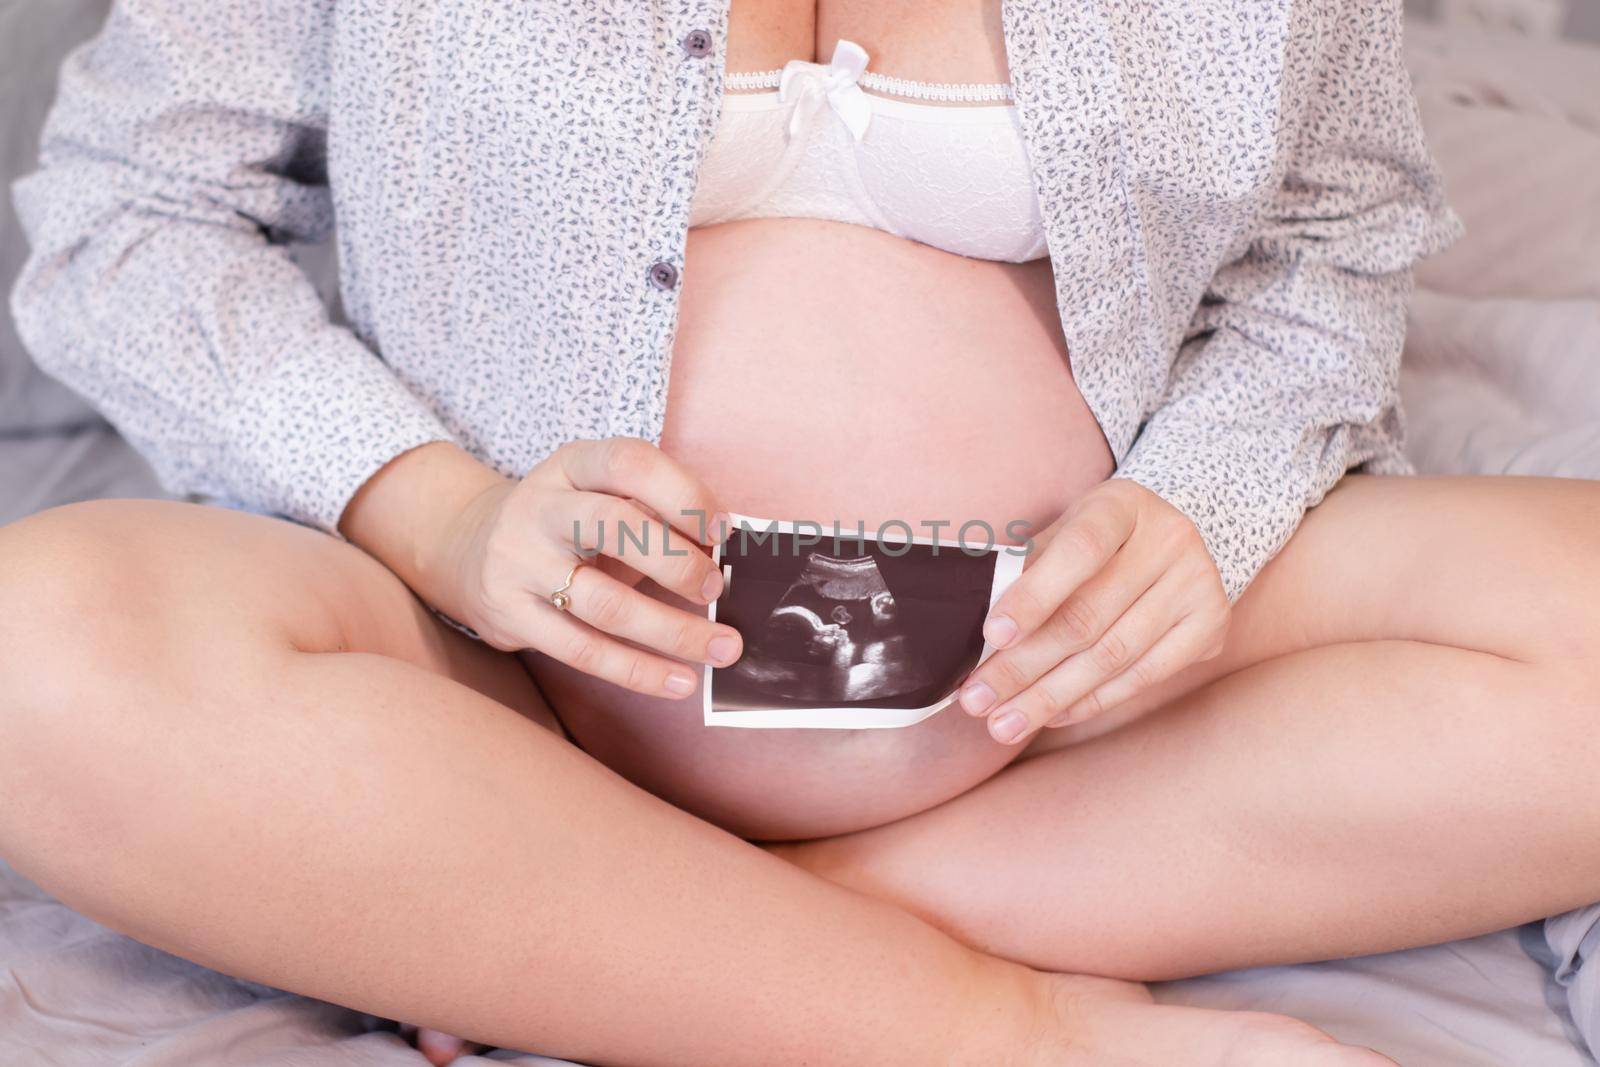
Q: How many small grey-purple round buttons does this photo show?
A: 2